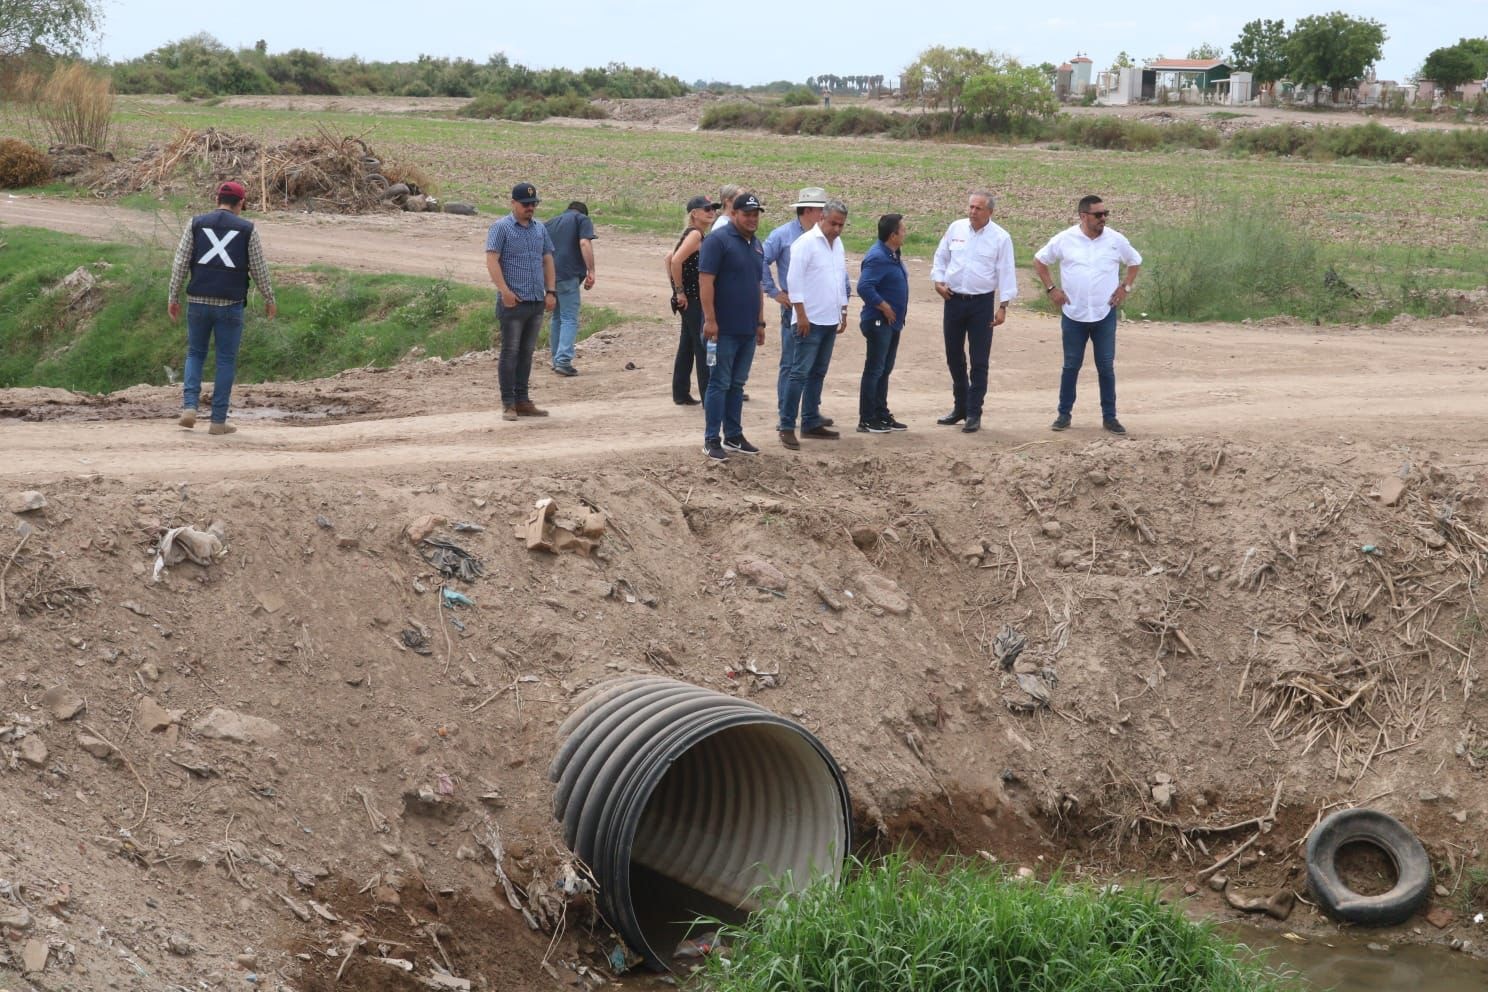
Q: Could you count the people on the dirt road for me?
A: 11